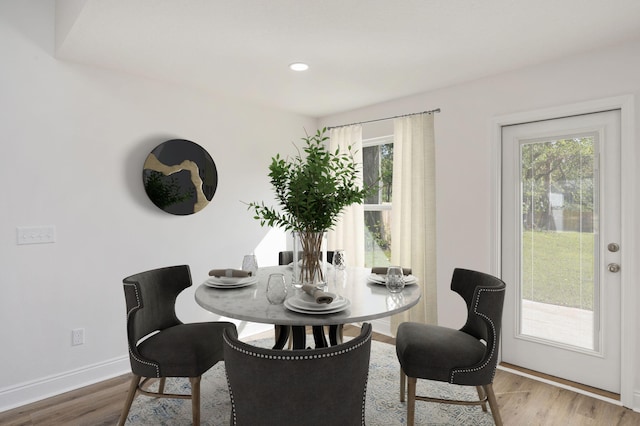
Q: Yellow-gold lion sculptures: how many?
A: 0